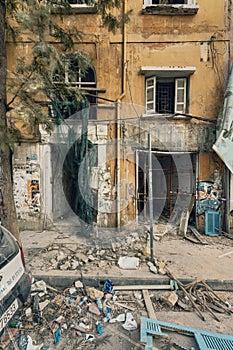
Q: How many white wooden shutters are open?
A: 2